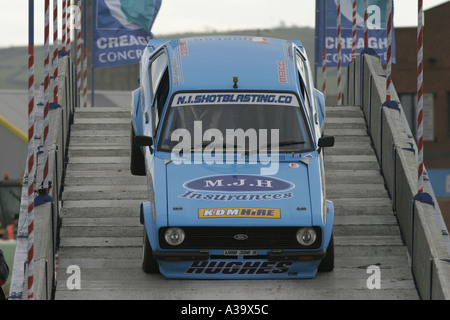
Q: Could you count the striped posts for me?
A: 13